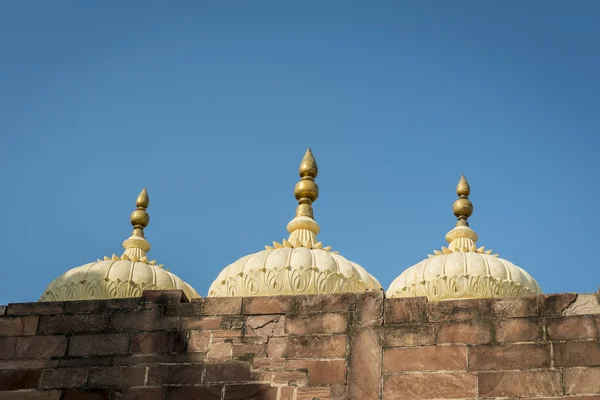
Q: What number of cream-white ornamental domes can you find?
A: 3